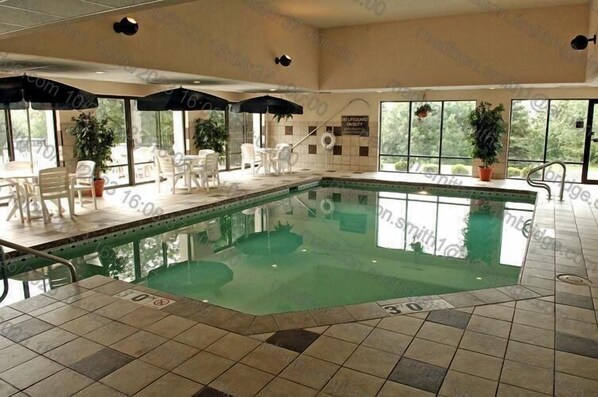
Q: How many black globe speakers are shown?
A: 3